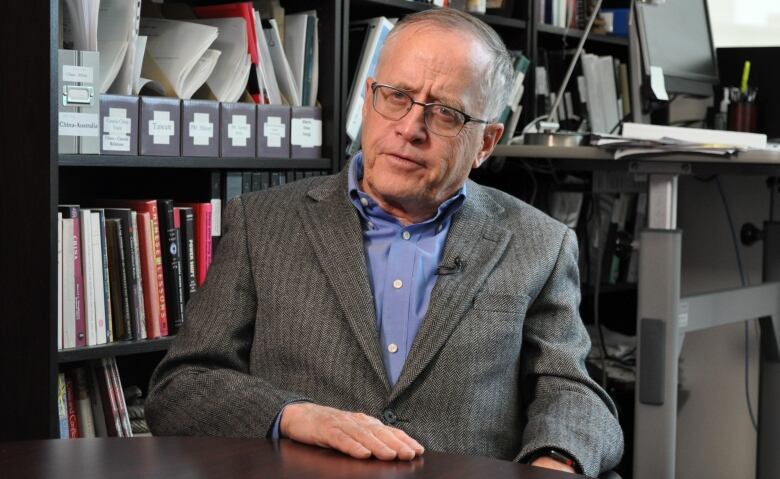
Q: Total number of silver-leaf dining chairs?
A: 0